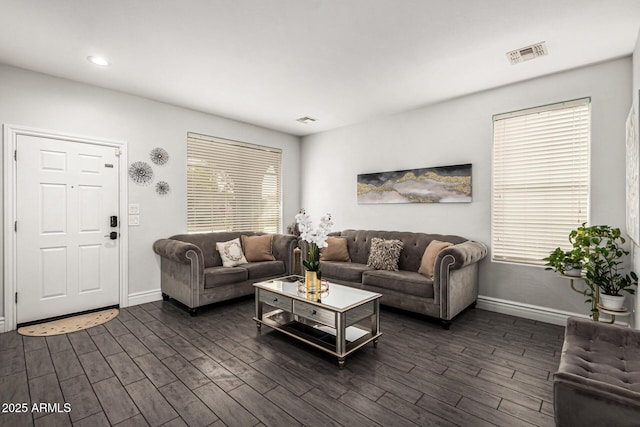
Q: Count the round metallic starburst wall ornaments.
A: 3